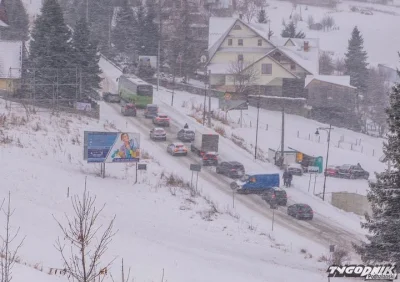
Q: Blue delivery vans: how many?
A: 1